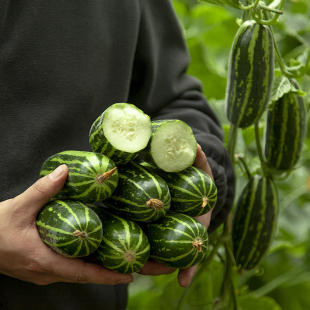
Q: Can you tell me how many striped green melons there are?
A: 11